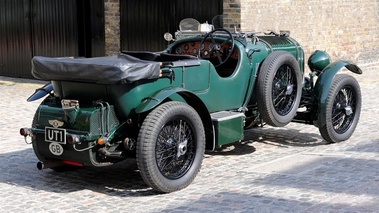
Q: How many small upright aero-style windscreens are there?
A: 2